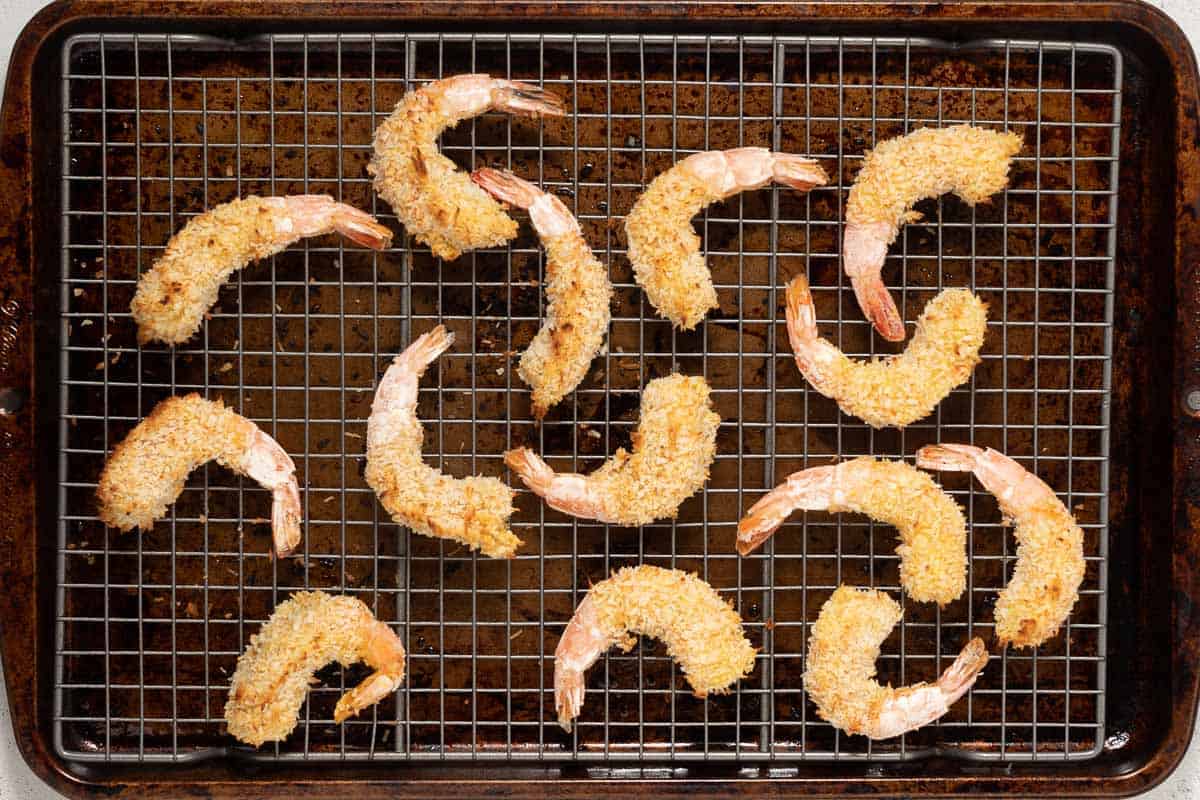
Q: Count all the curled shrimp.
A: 14